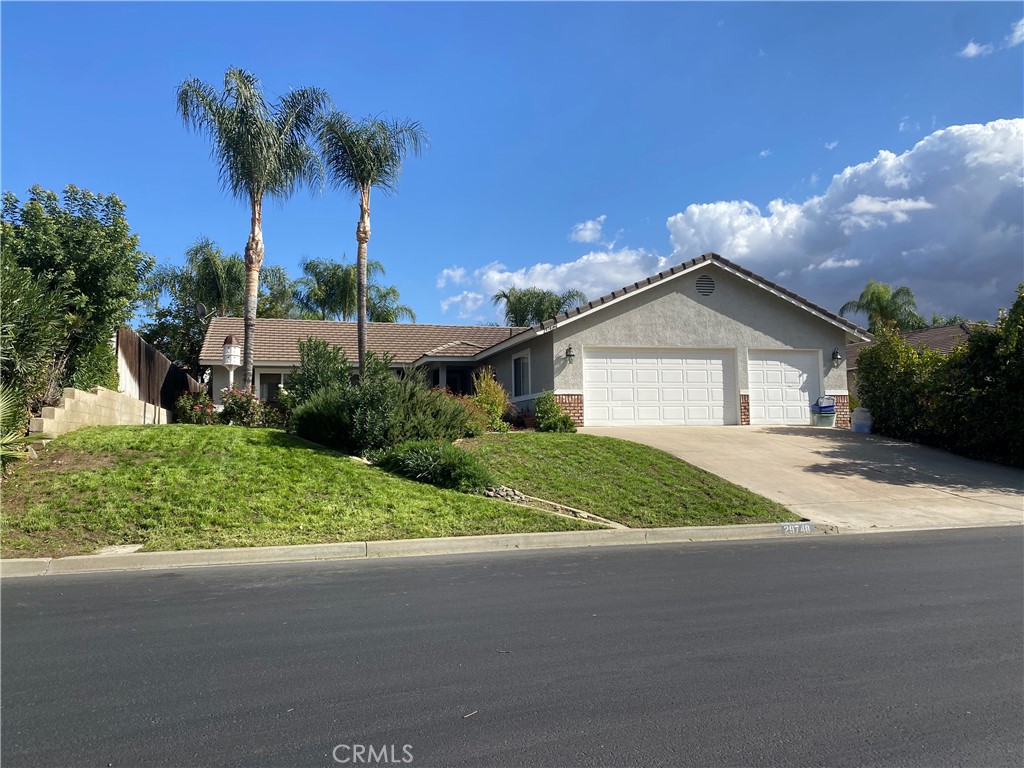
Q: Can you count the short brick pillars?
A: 3